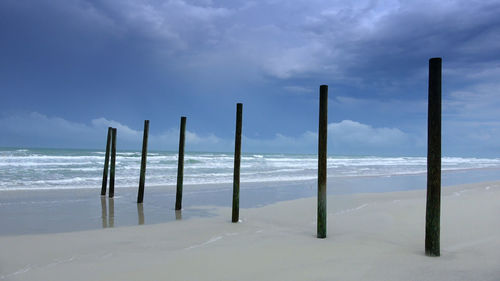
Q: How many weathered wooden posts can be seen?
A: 7